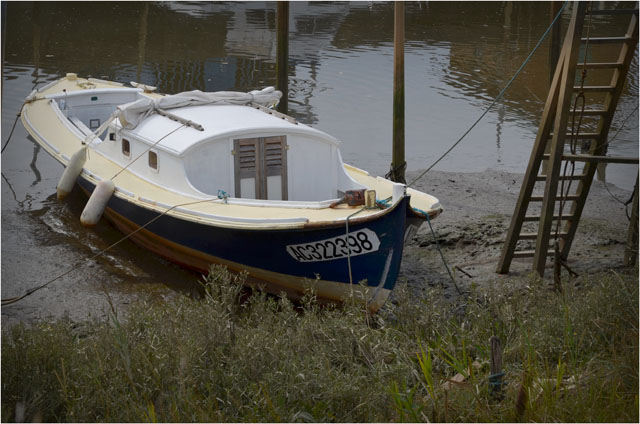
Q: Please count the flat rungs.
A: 12